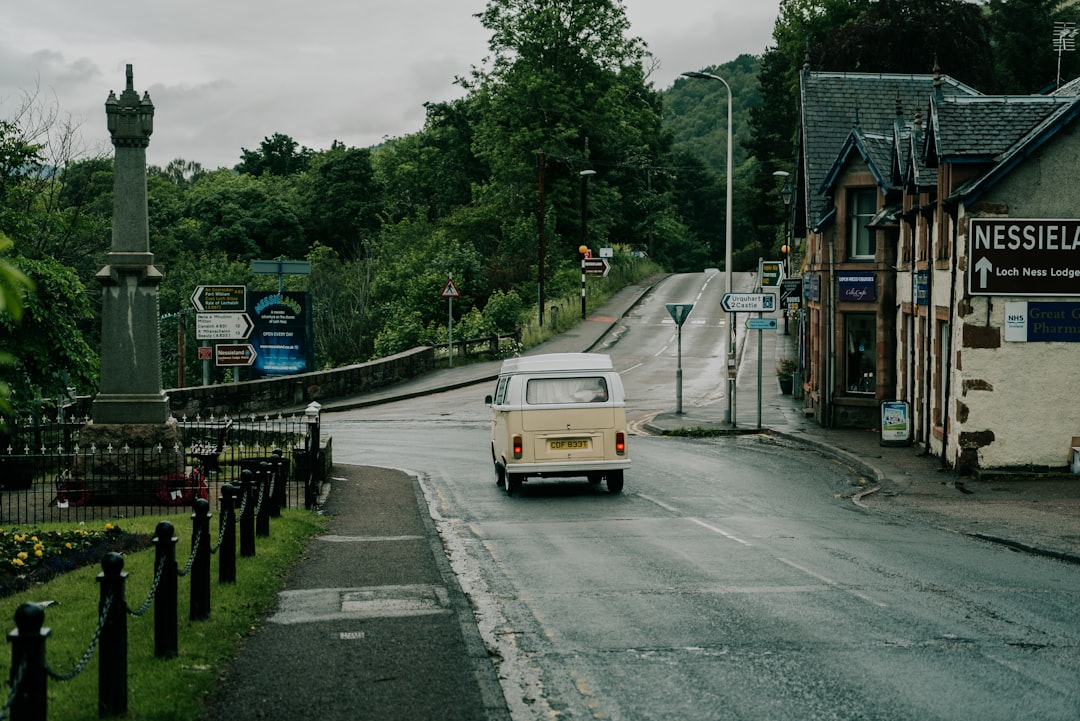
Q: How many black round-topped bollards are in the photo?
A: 9